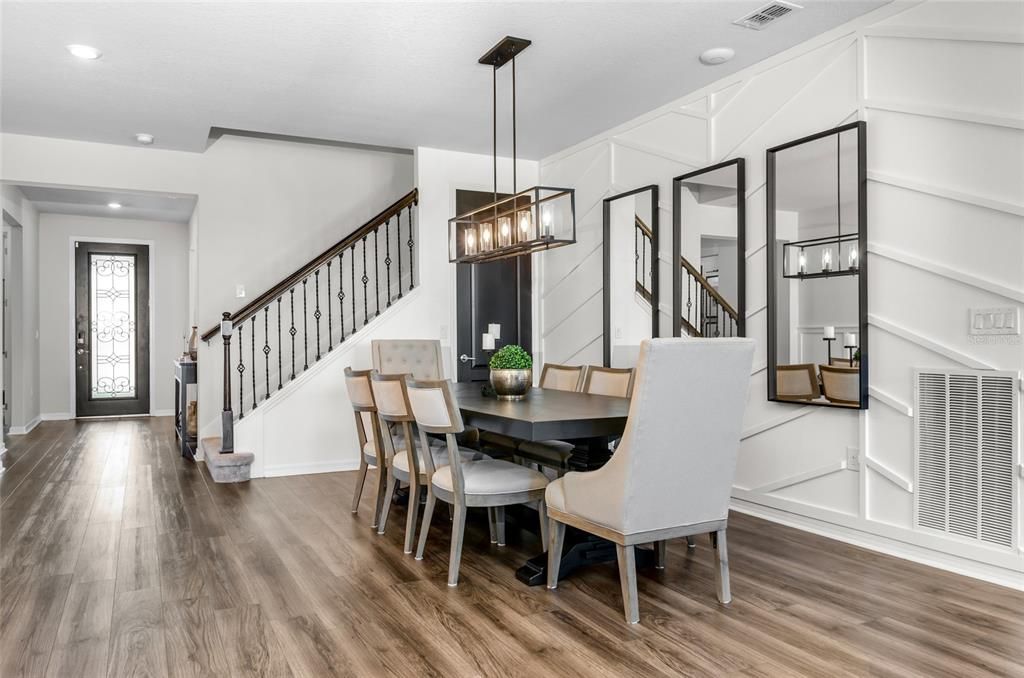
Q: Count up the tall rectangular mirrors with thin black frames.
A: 3